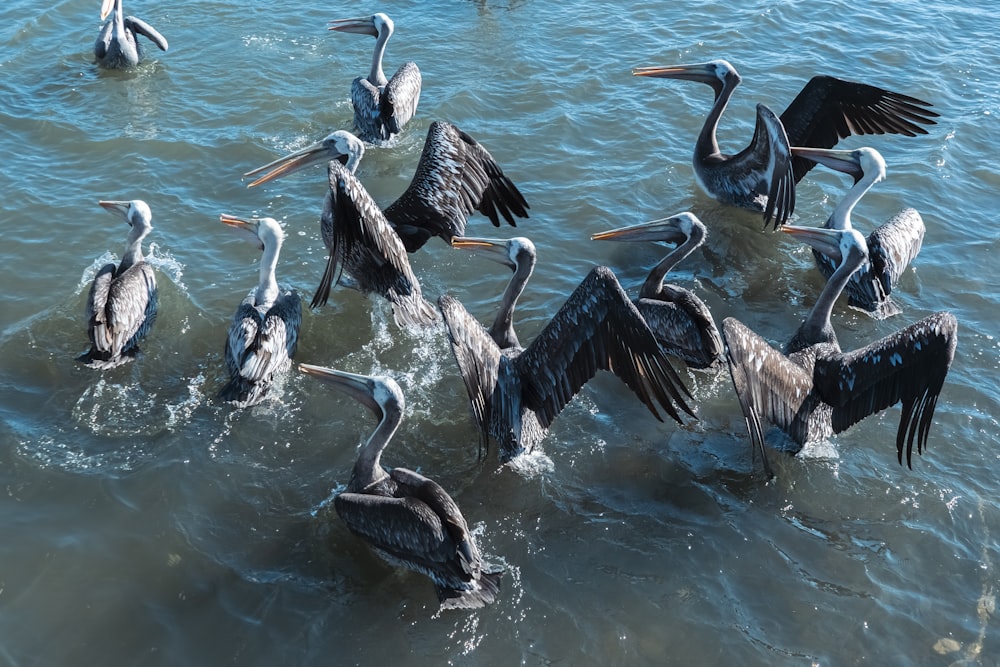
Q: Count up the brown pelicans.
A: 11